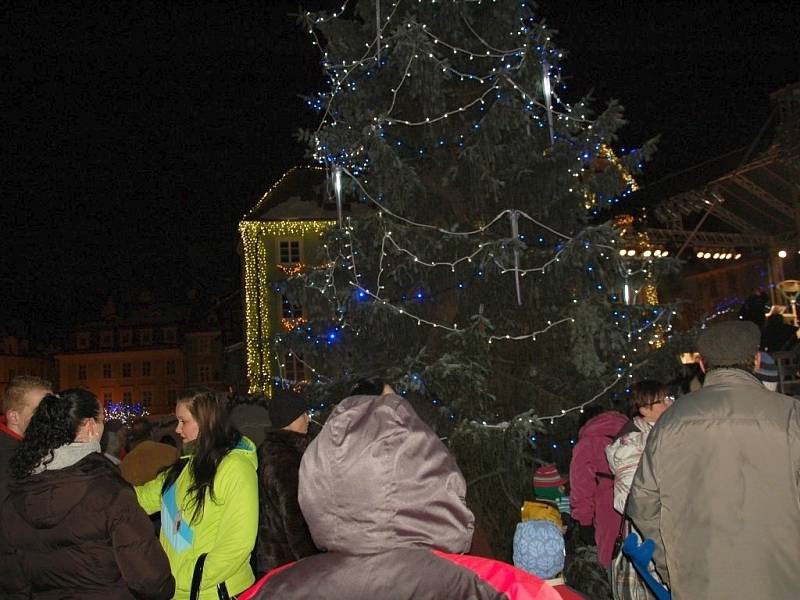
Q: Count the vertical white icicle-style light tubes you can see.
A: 5